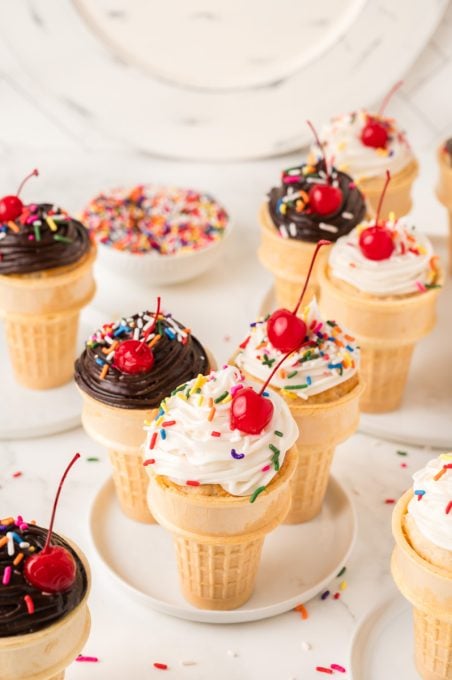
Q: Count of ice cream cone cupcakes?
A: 10